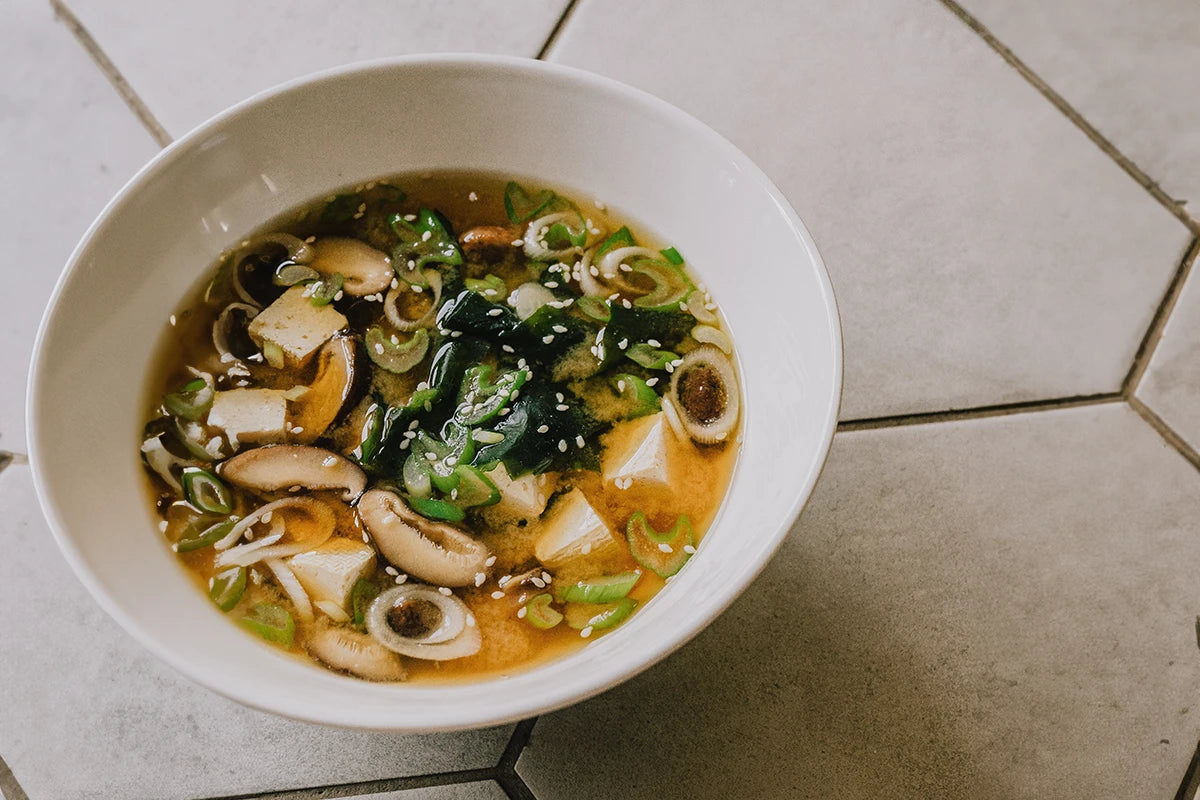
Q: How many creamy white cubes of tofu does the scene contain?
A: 6